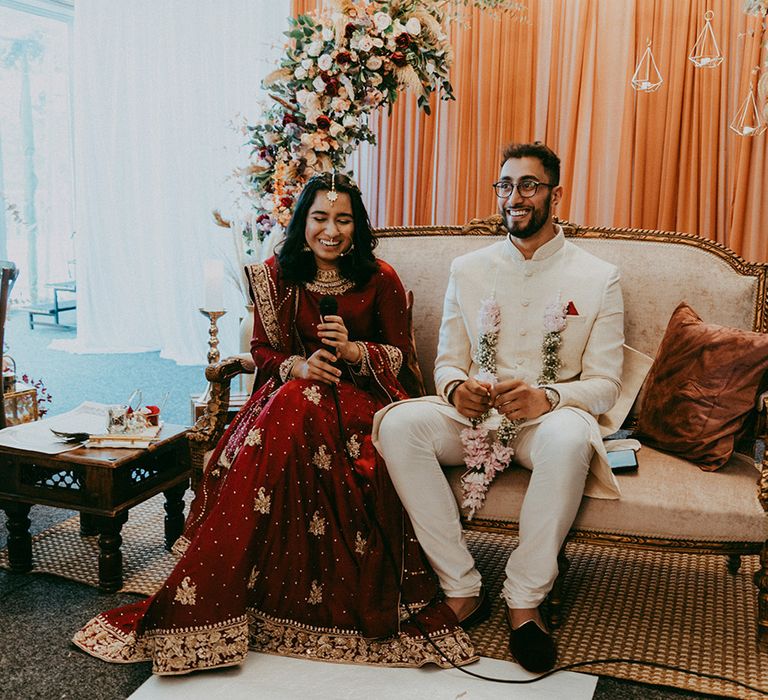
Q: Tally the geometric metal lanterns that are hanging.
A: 3